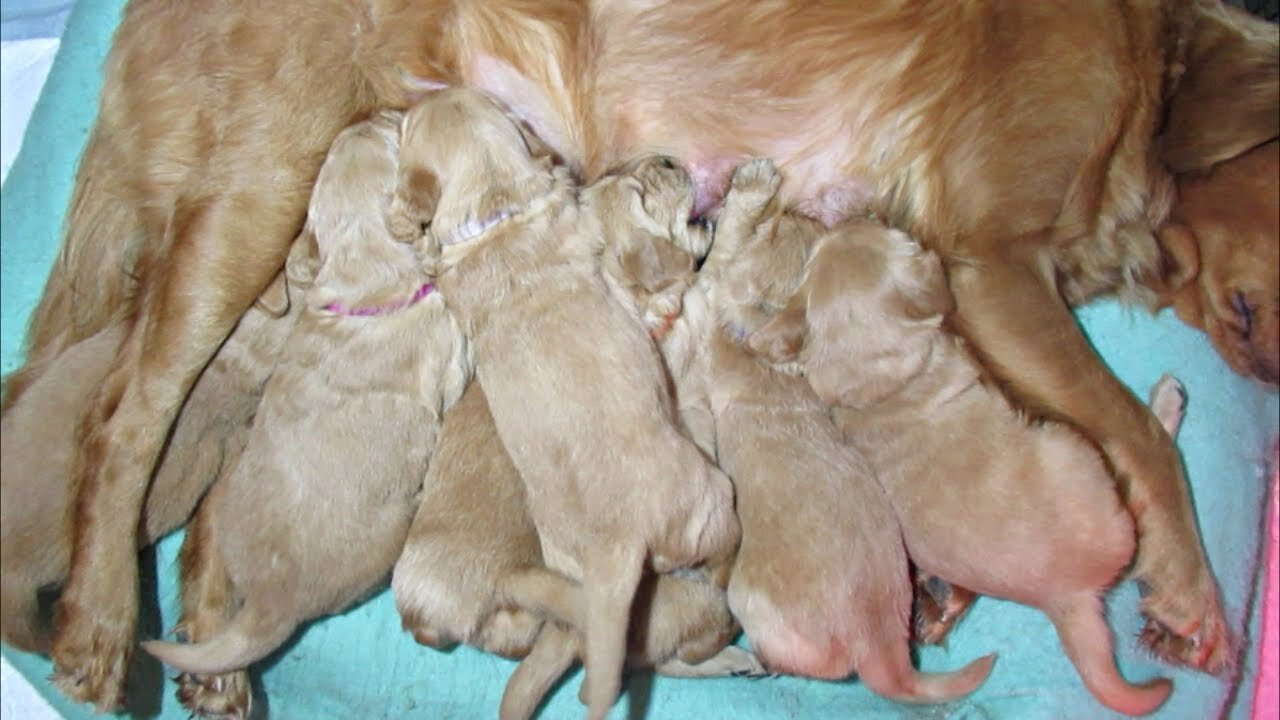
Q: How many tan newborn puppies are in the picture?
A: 7